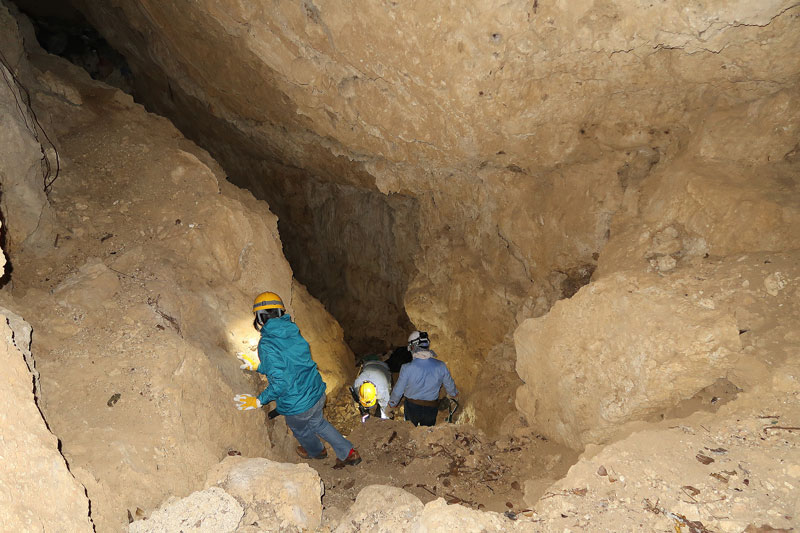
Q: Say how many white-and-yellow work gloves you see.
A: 2